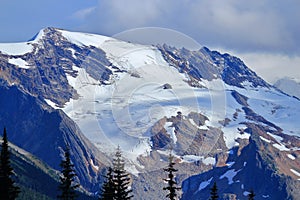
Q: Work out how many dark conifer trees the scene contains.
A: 7